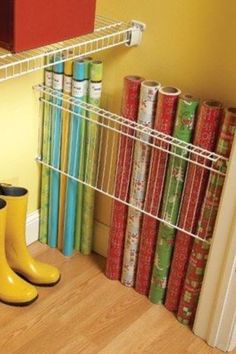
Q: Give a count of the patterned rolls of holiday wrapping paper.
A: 6